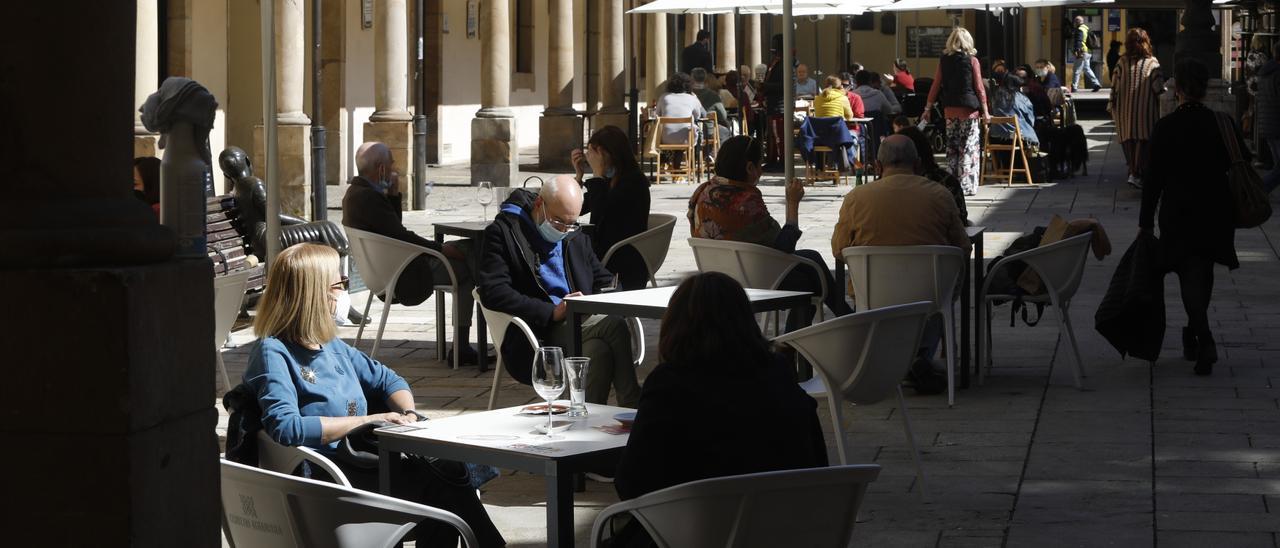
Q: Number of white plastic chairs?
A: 11